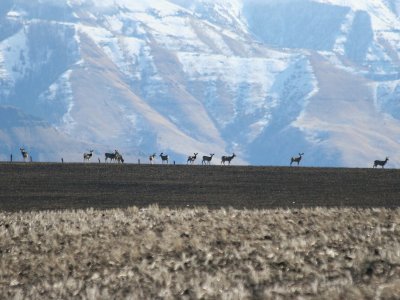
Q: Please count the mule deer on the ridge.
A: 11